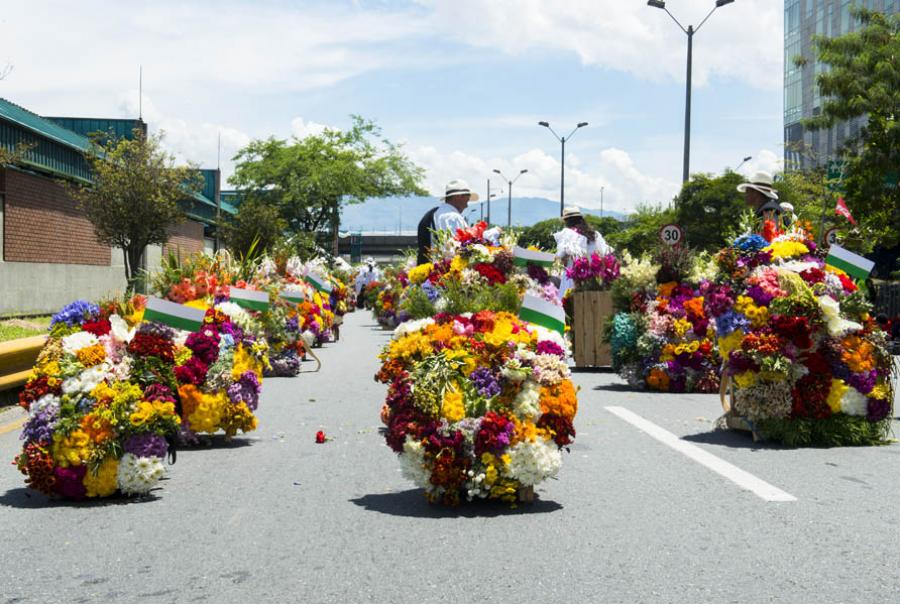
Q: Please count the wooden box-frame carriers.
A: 1